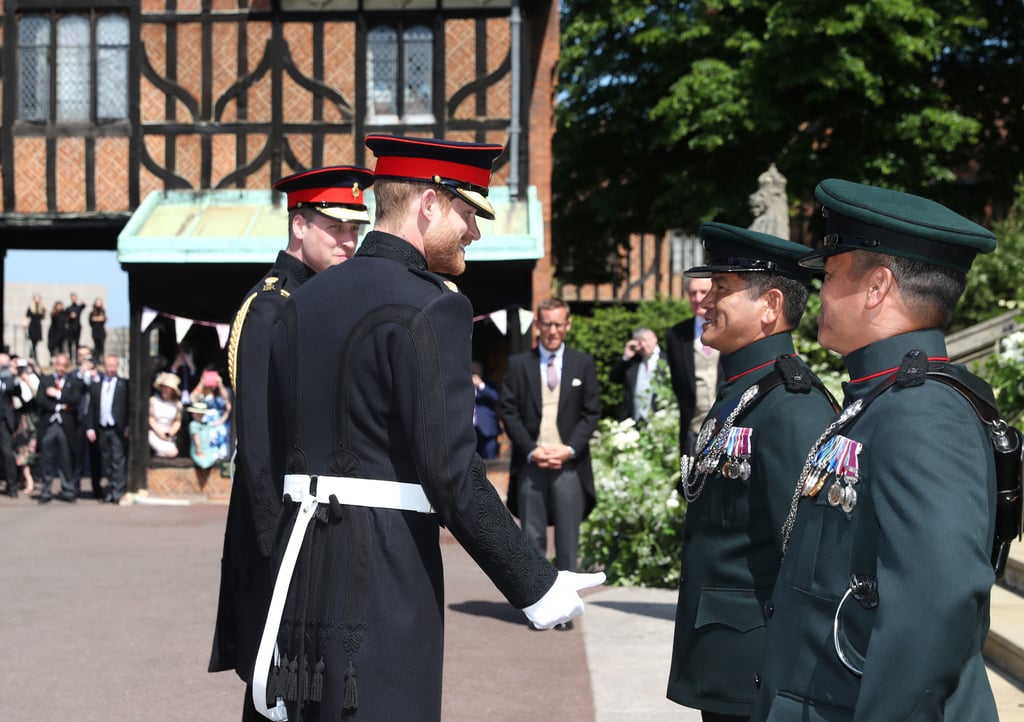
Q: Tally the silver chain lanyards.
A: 2